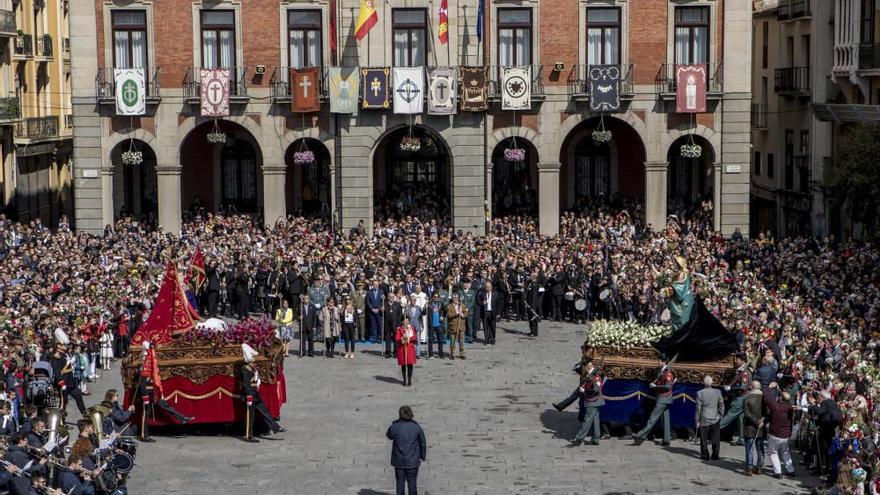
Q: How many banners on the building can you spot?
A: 11